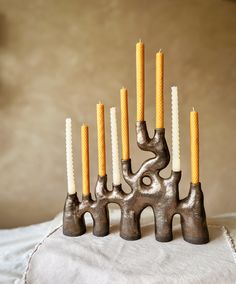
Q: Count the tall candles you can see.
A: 9